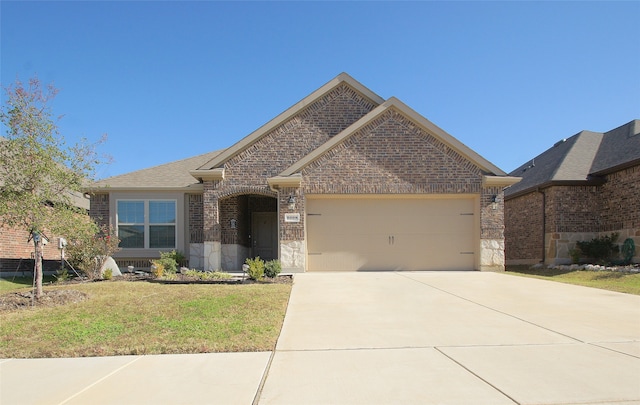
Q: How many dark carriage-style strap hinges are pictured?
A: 4